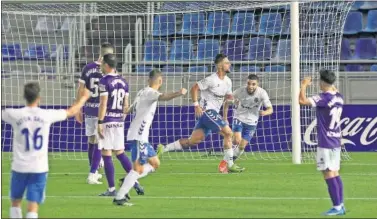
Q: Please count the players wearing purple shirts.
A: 3